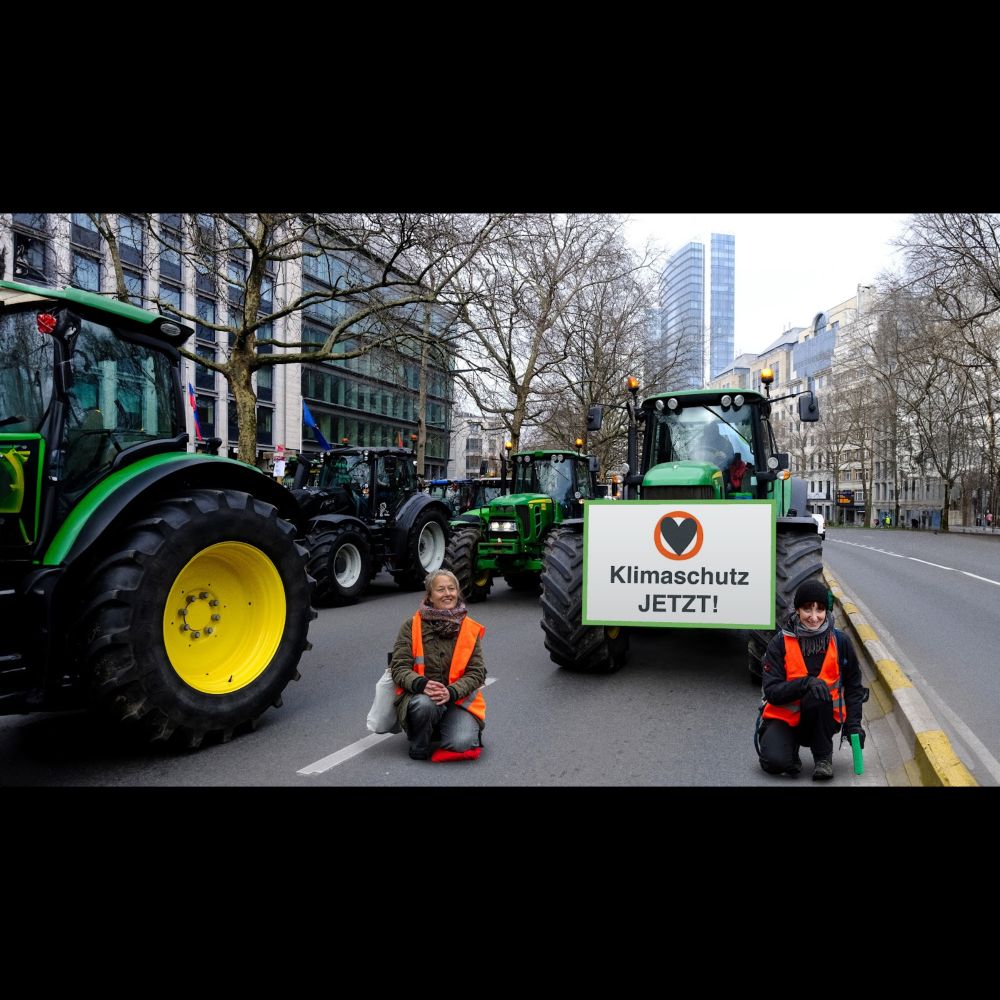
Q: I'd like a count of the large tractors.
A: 4